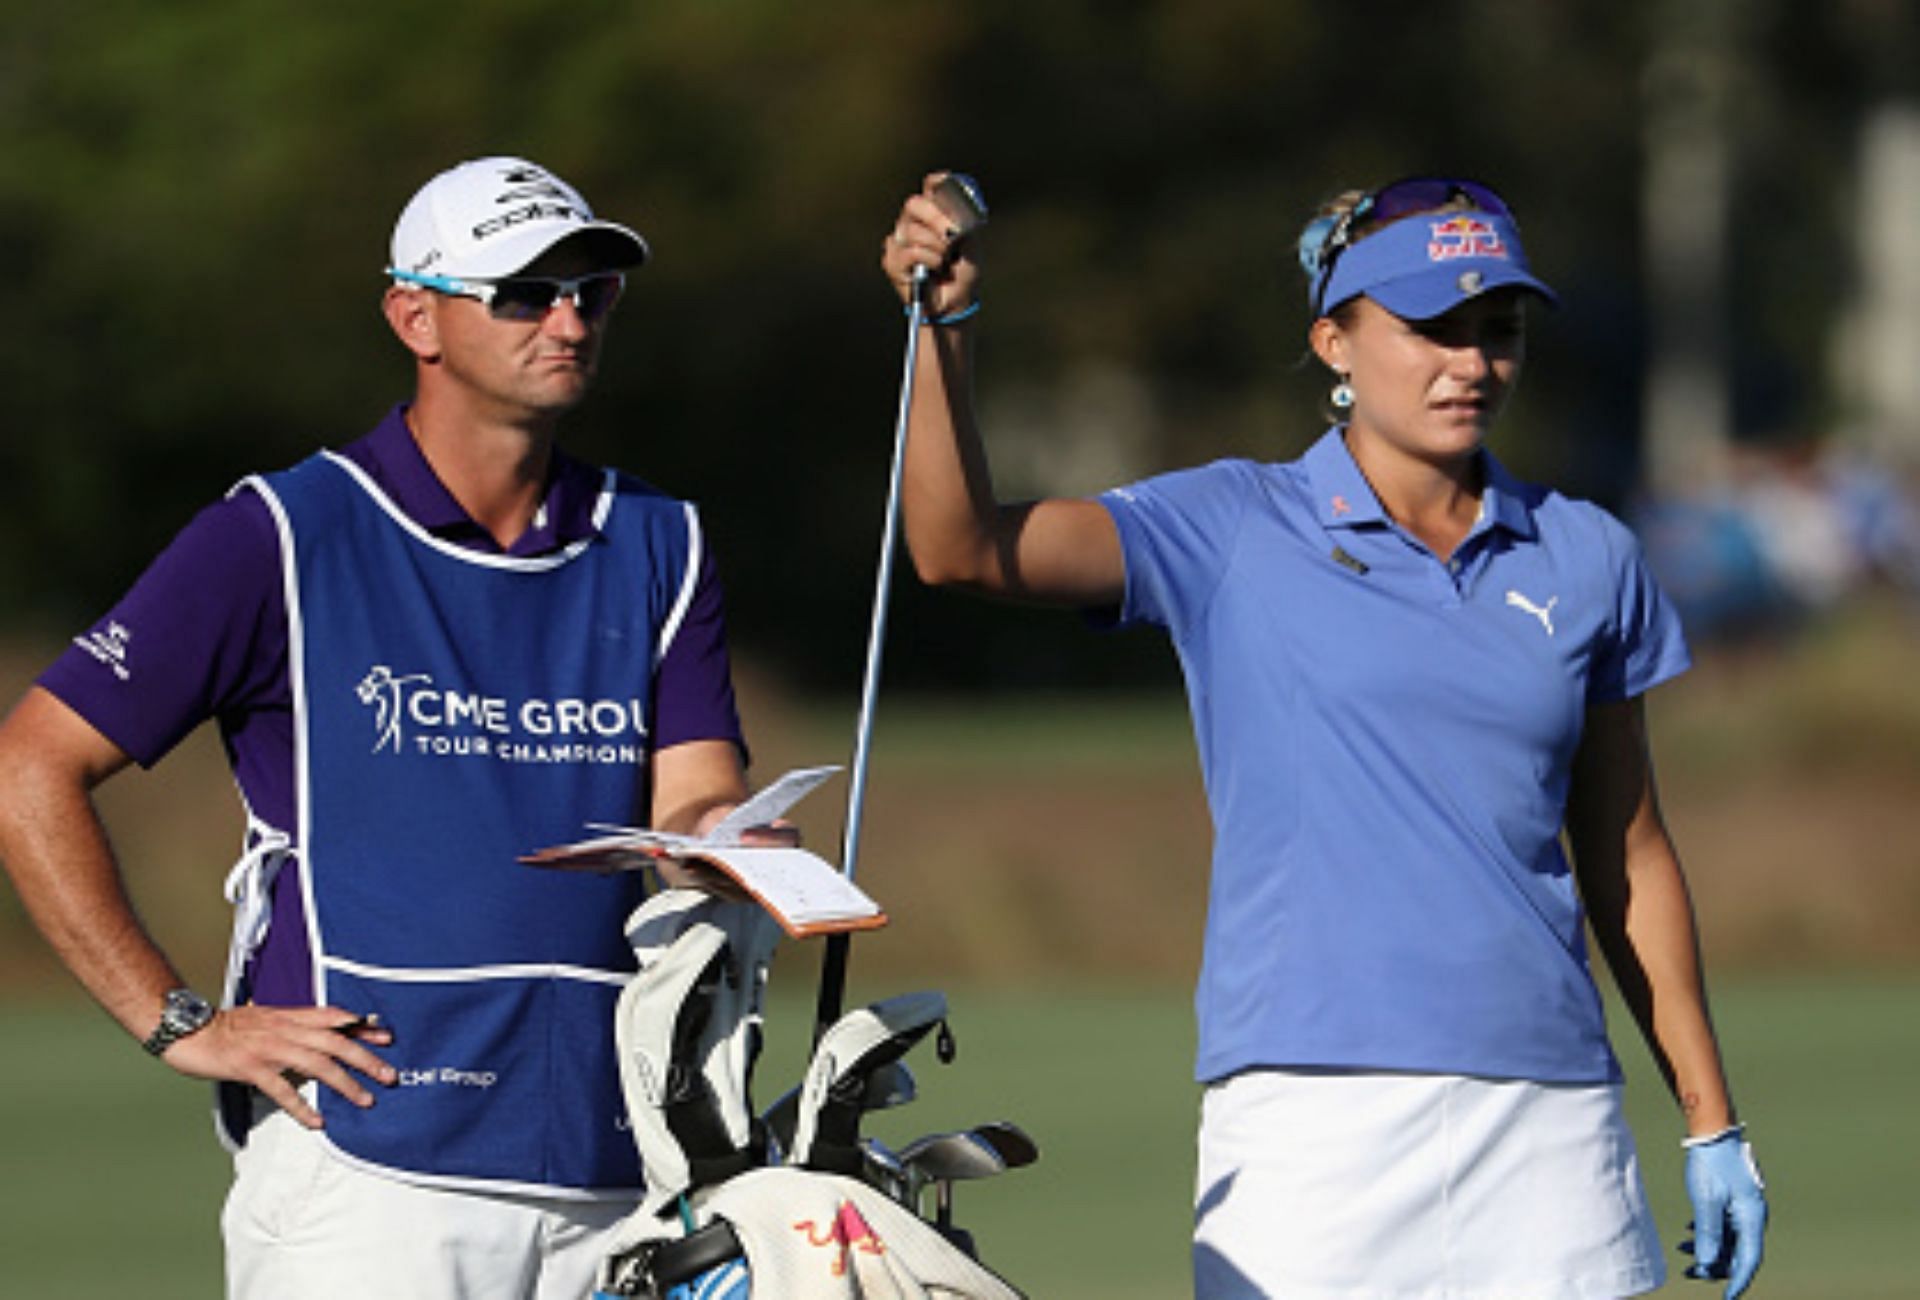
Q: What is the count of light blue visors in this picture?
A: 1